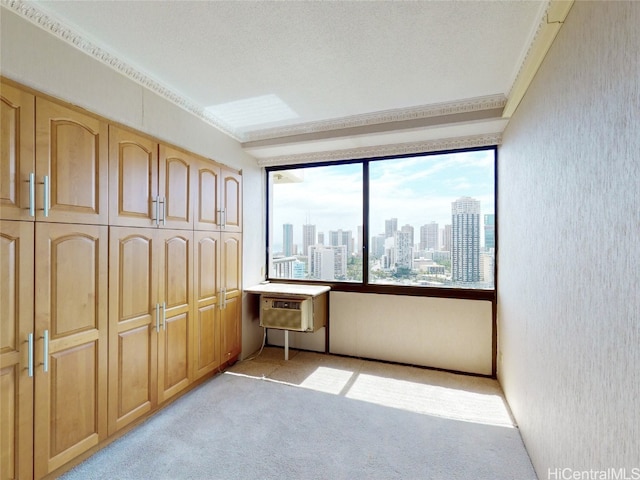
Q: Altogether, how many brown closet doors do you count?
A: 12